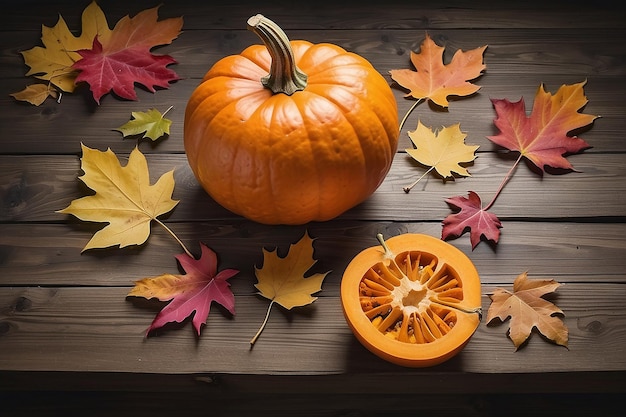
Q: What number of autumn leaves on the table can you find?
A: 12